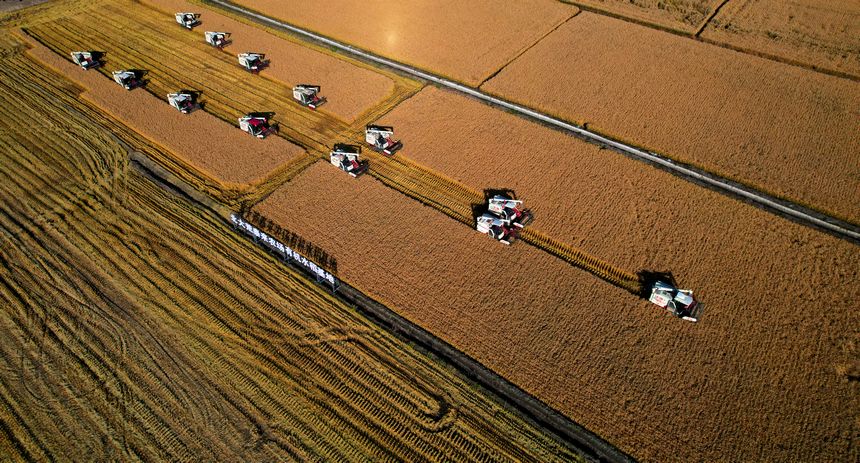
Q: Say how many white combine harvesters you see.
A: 13